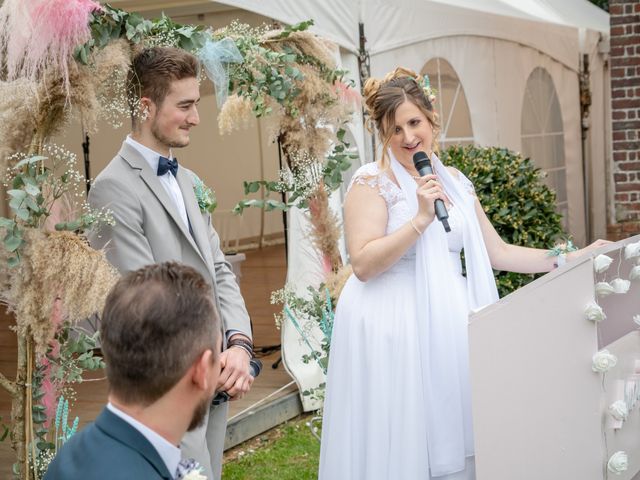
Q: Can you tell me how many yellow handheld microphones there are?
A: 0